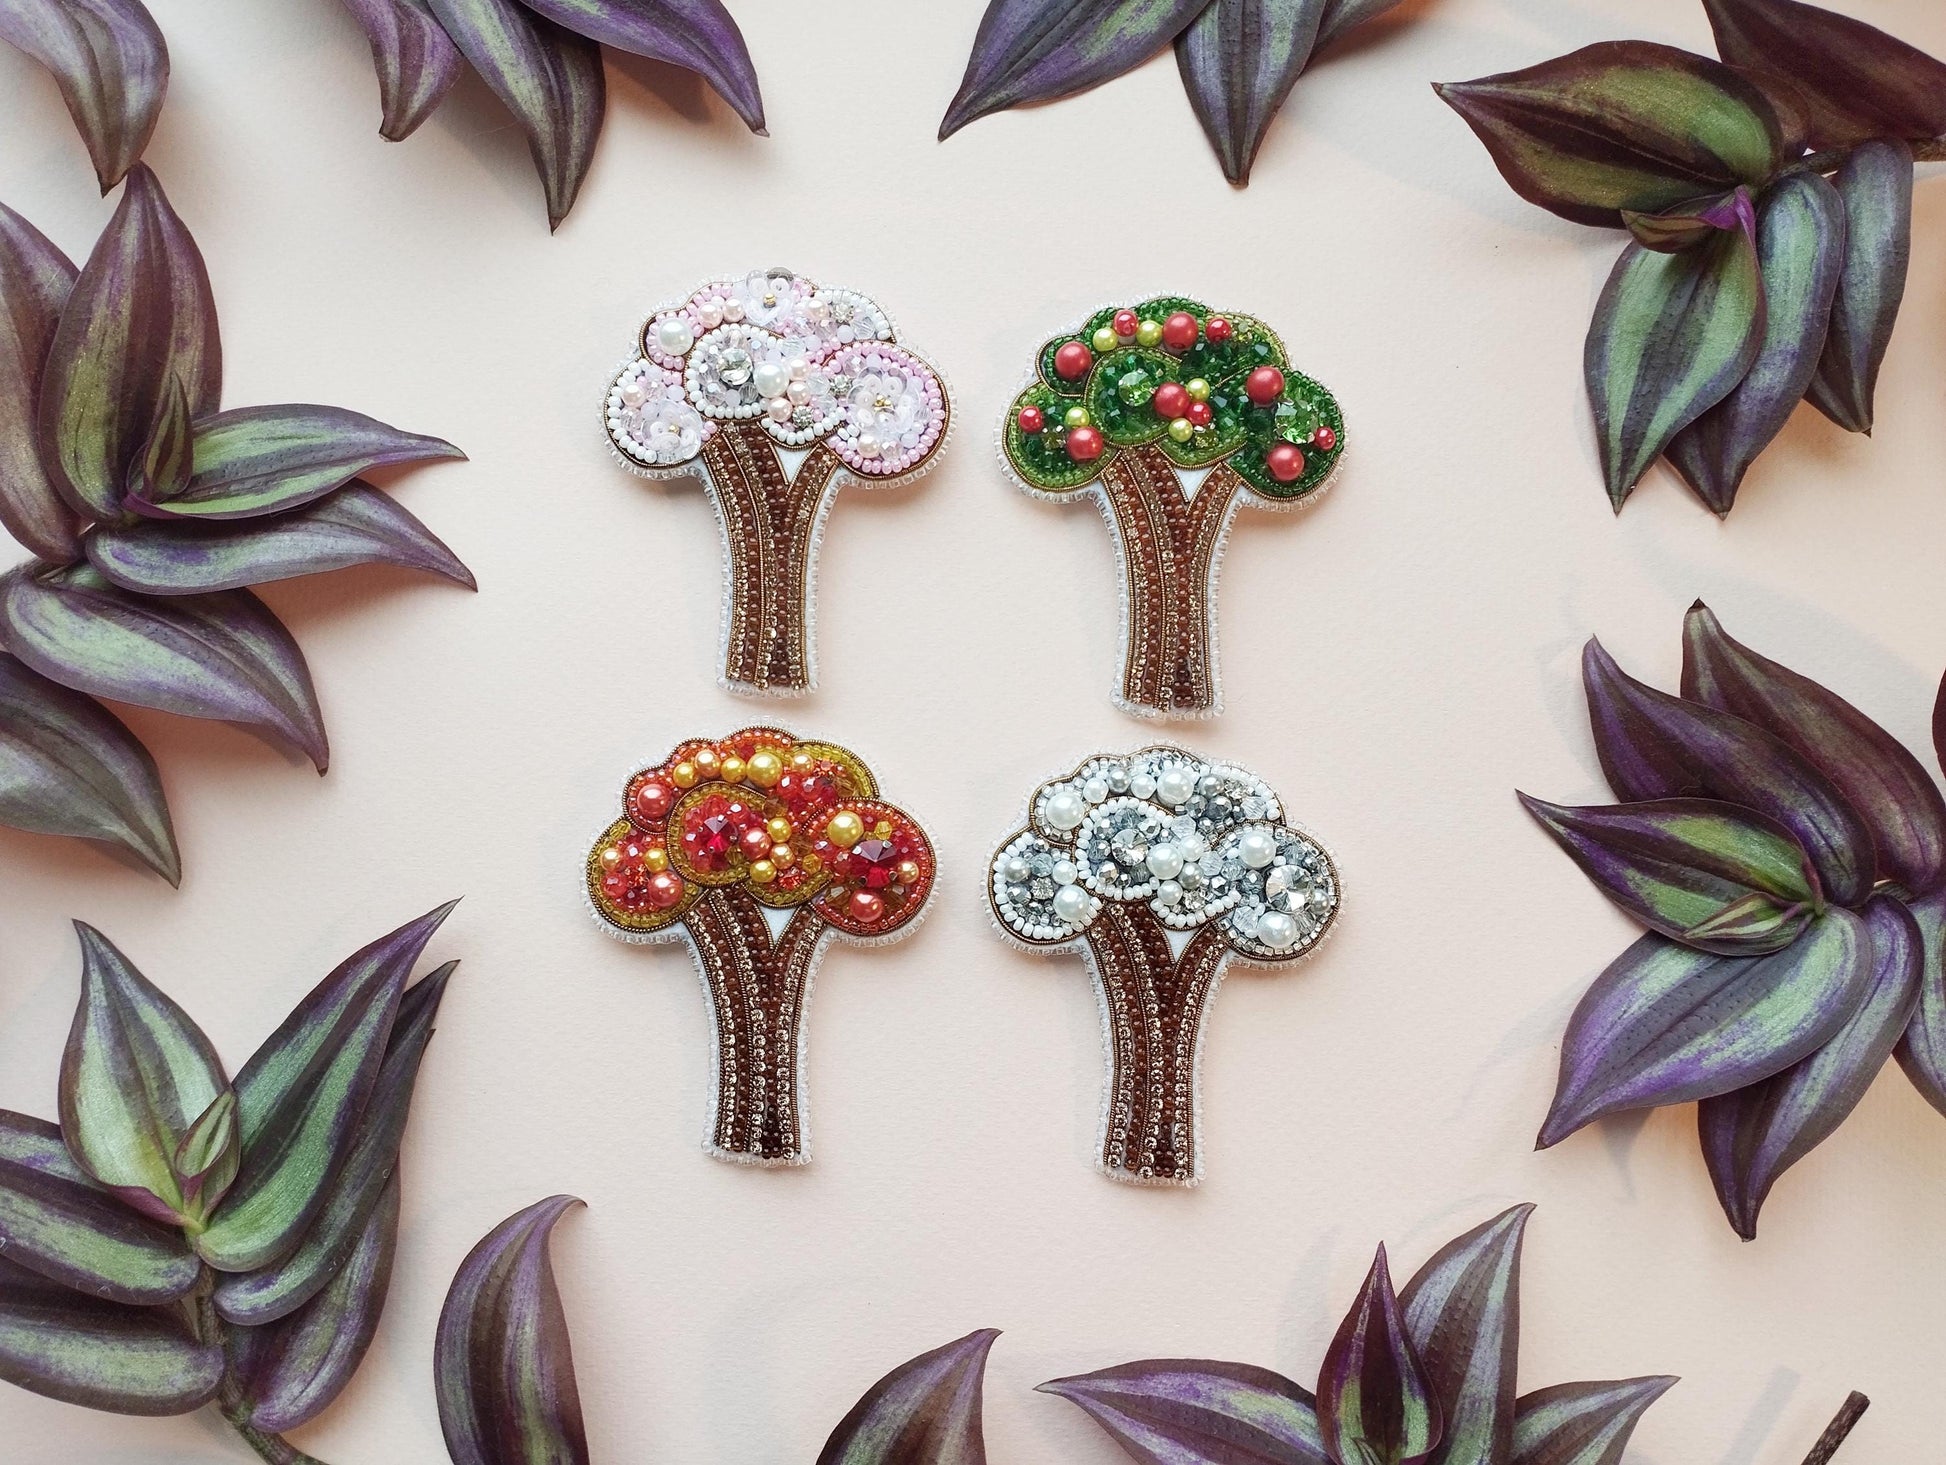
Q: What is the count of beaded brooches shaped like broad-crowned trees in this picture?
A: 4